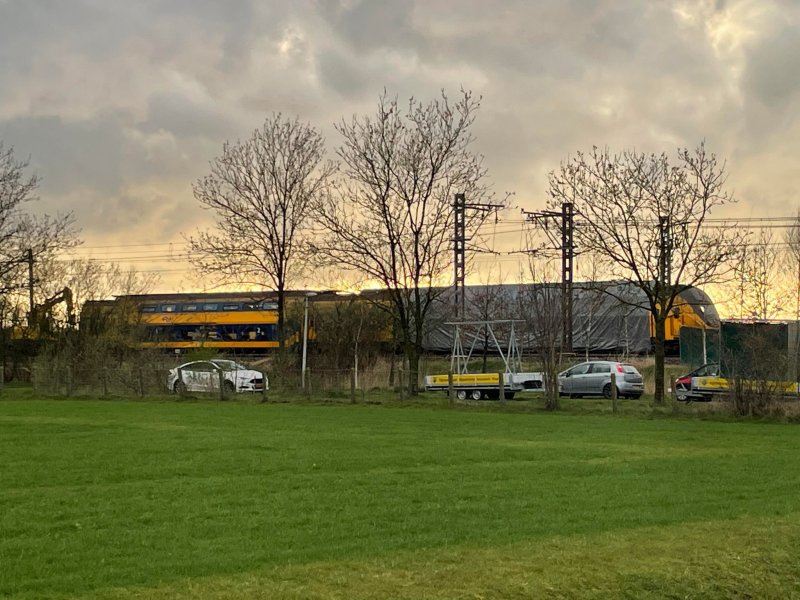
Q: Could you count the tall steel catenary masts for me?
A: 3